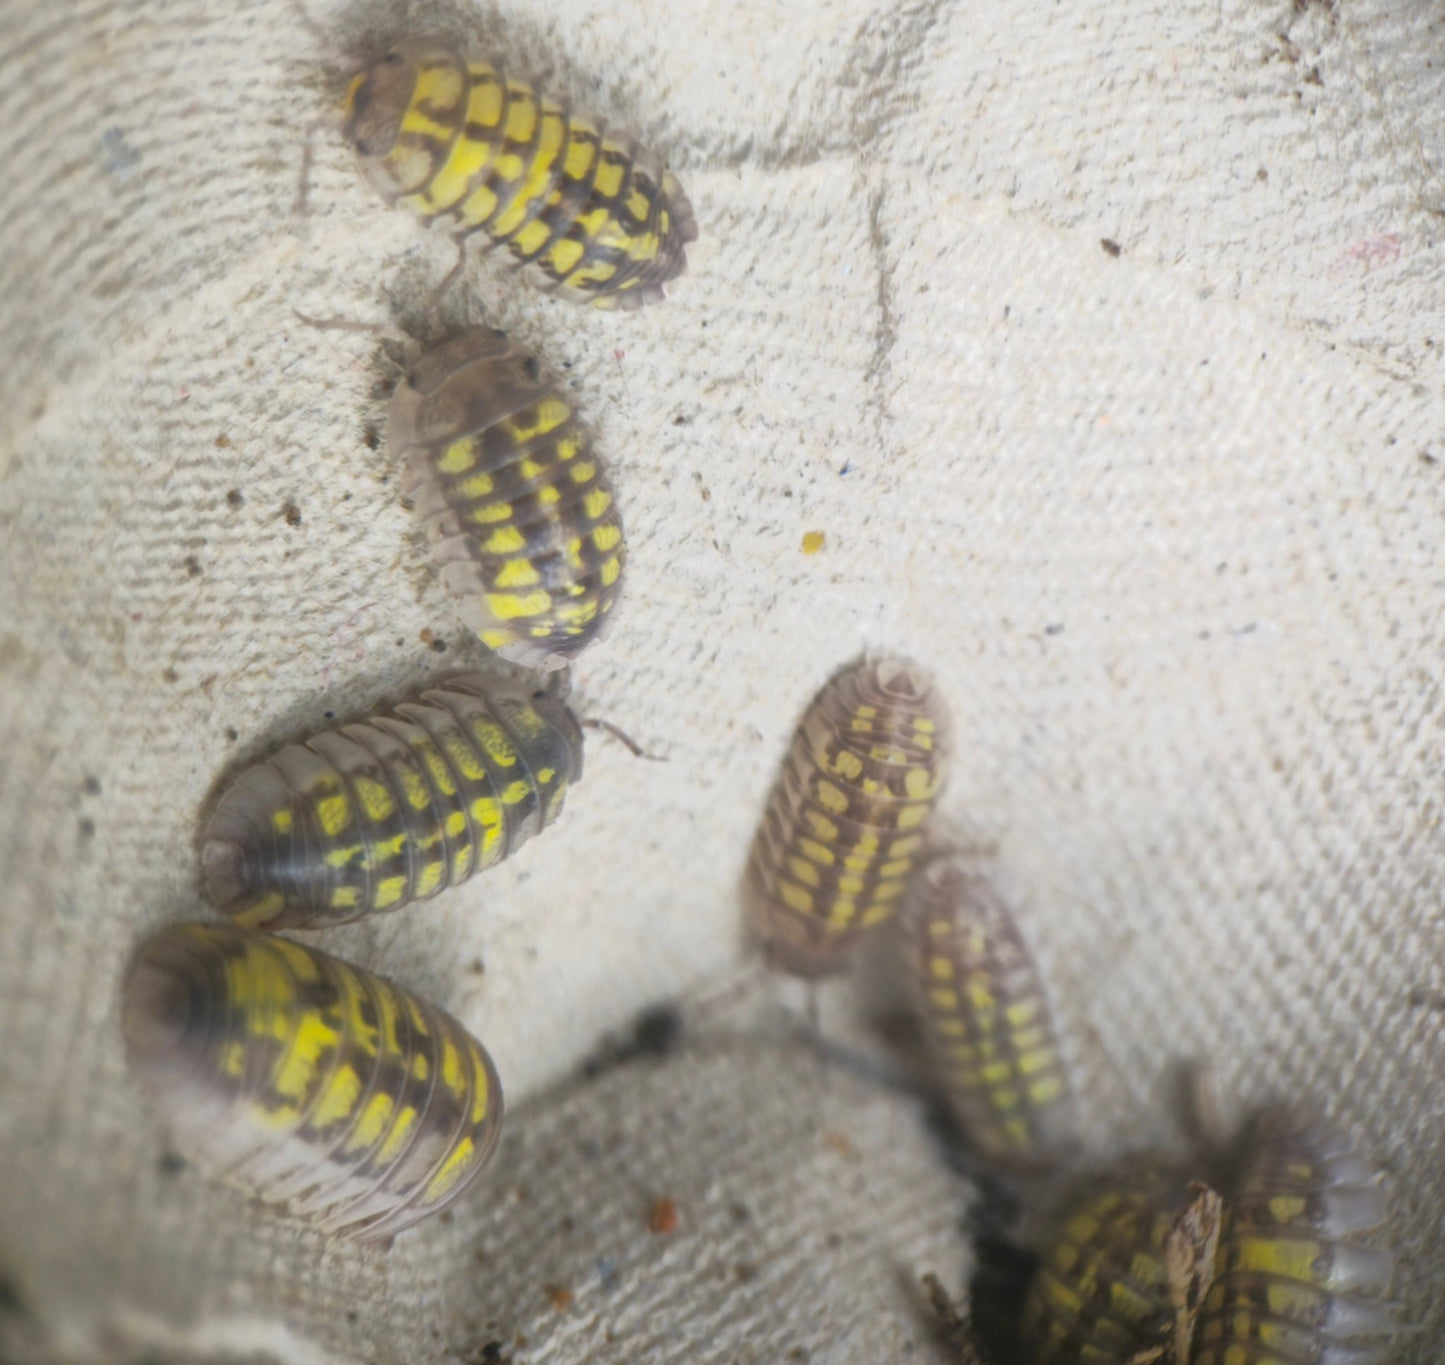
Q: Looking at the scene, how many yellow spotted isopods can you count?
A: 8